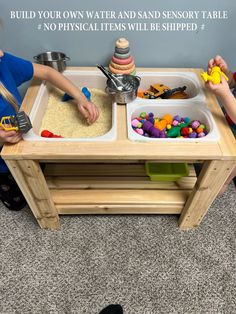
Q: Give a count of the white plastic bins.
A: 3